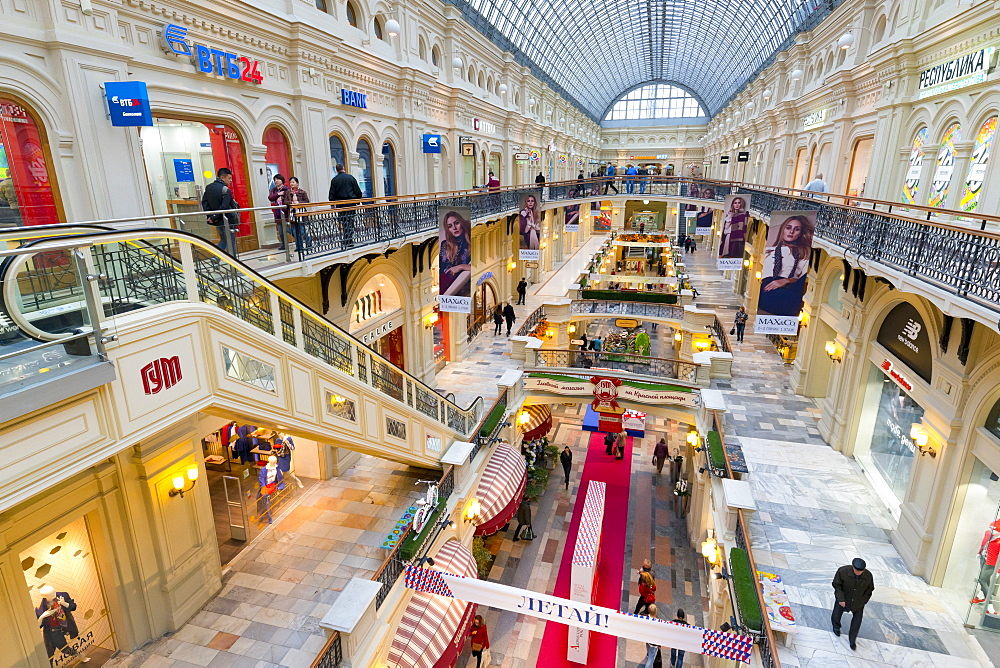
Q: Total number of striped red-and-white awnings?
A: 3